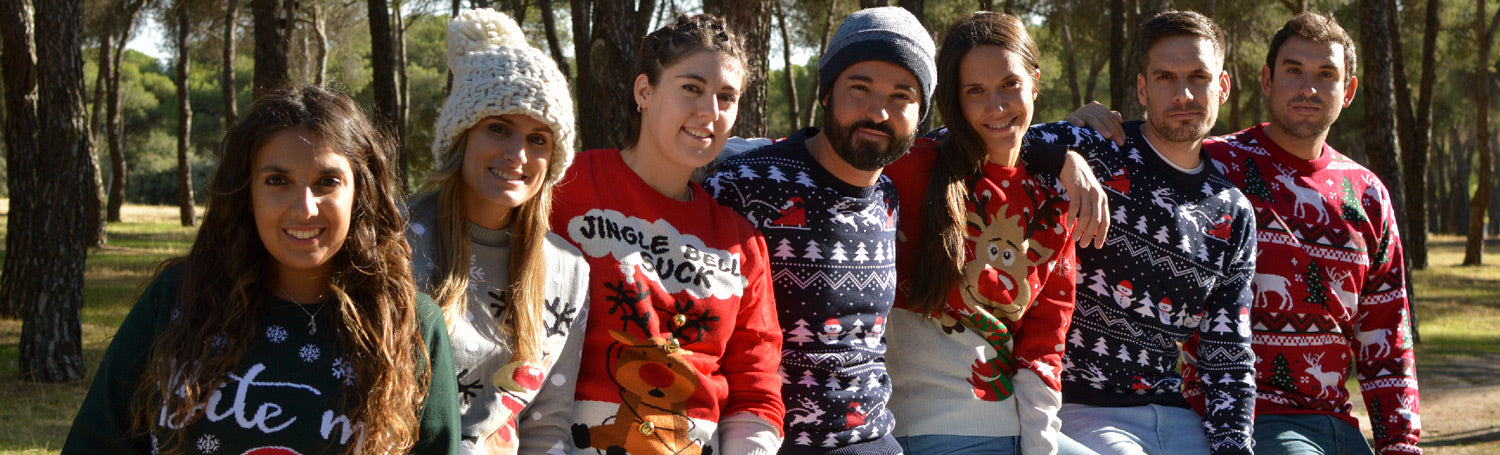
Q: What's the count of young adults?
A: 7